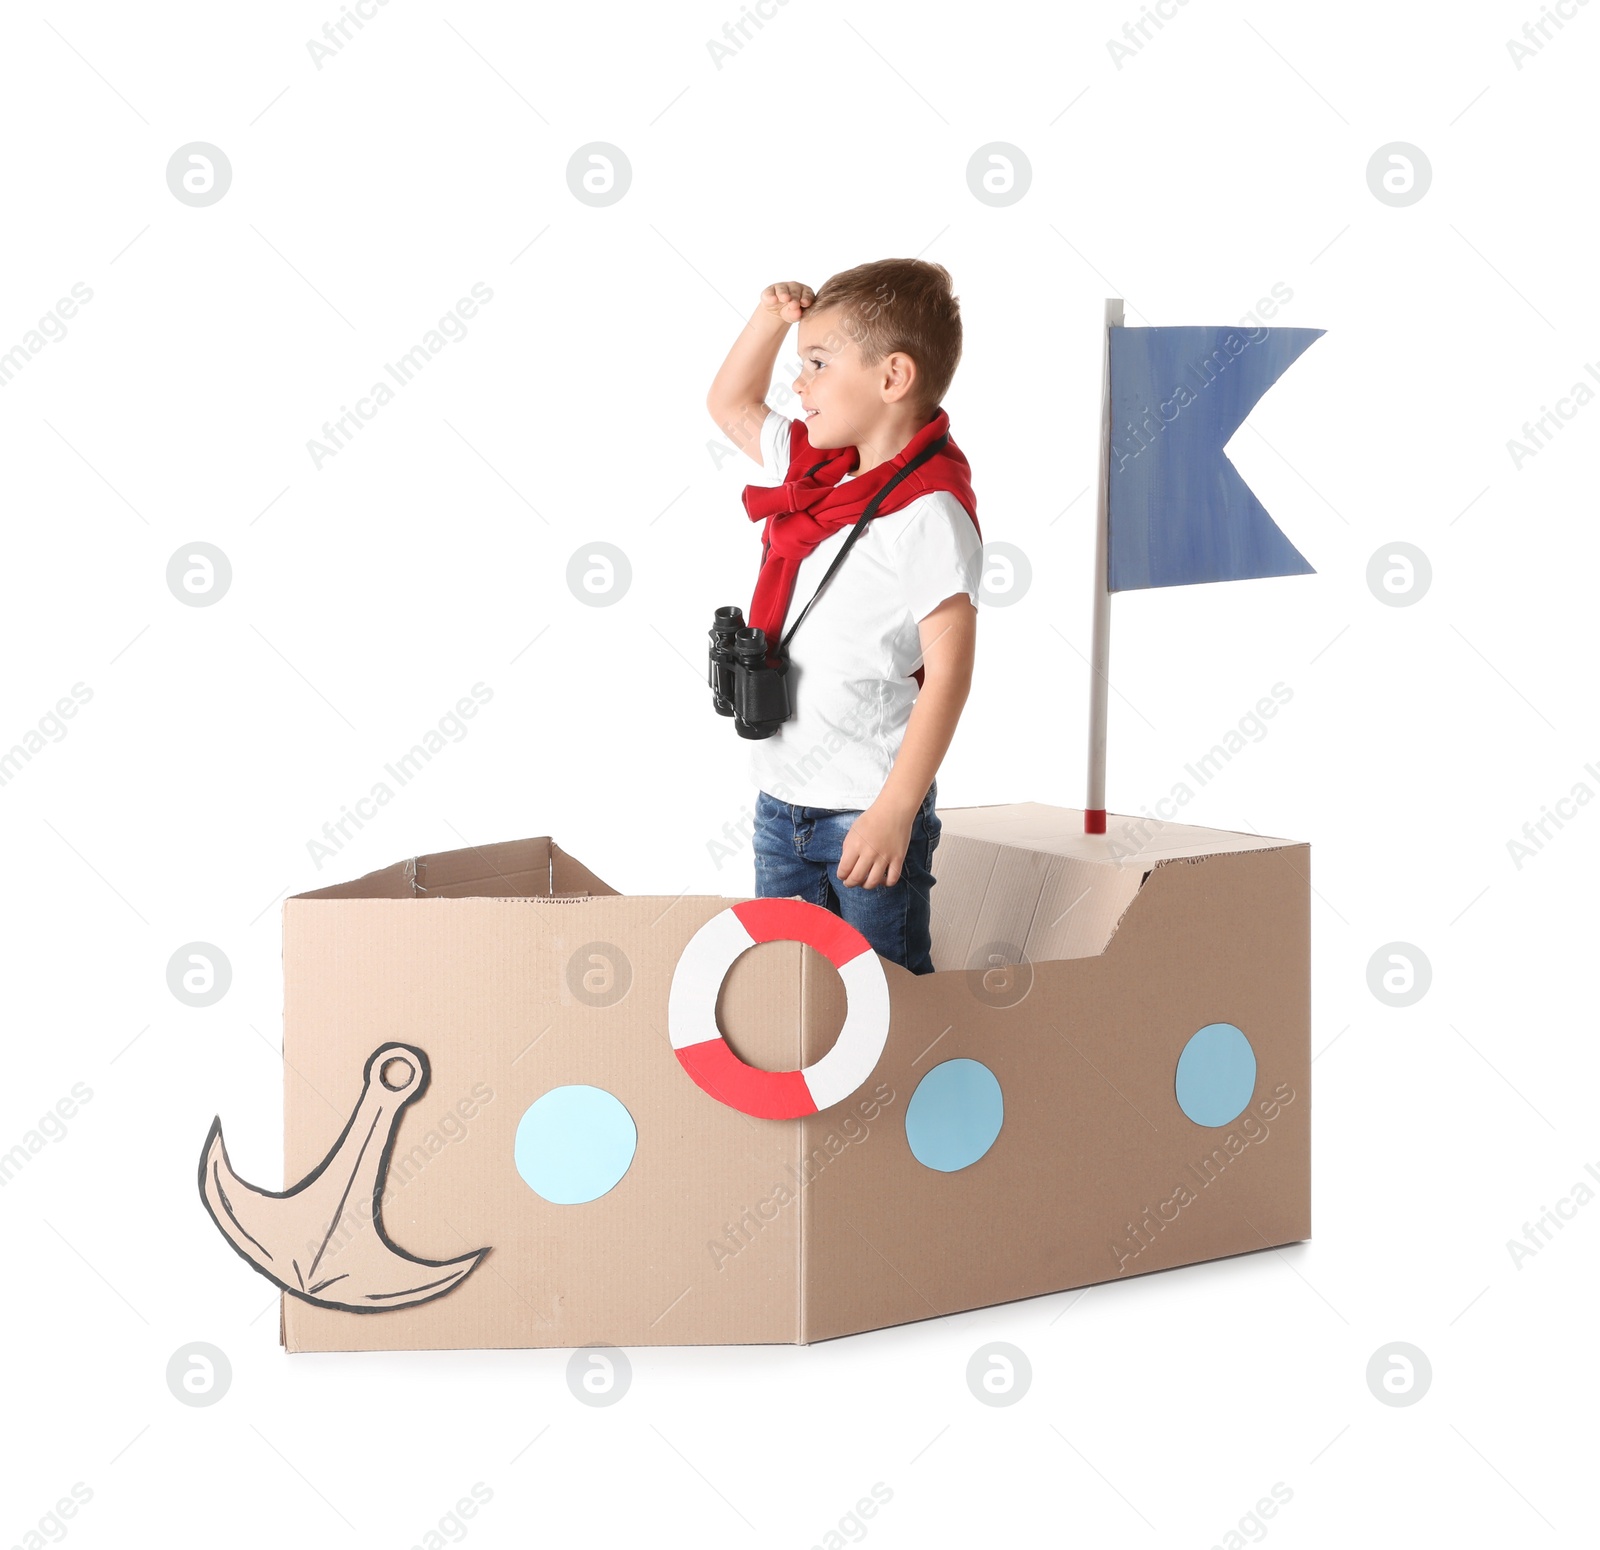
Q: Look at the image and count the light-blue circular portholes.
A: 3